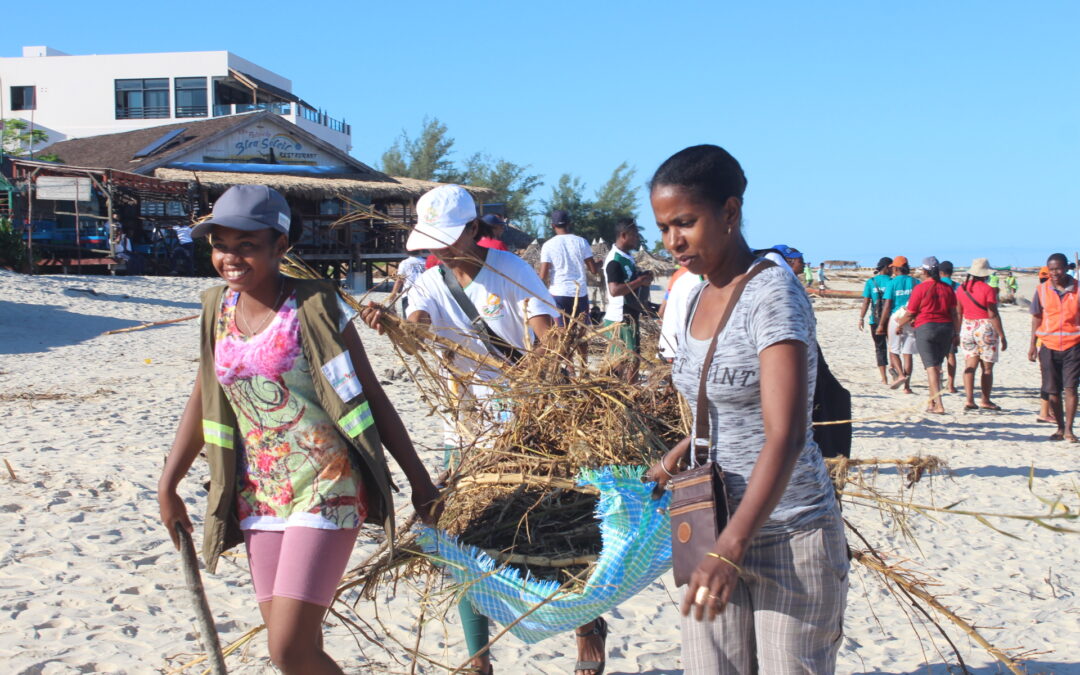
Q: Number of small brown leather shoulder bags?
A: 1